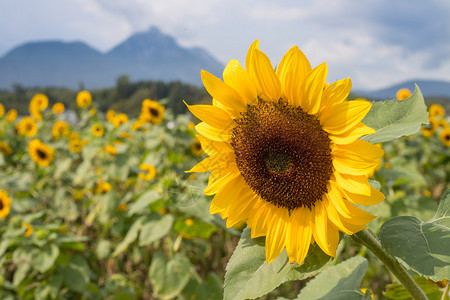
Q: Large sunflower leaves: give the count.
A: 4